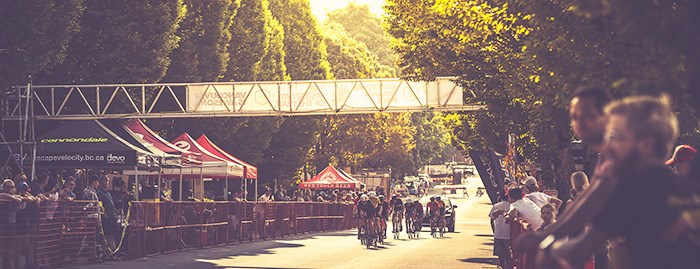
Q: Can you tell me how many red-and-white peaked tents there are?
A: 4